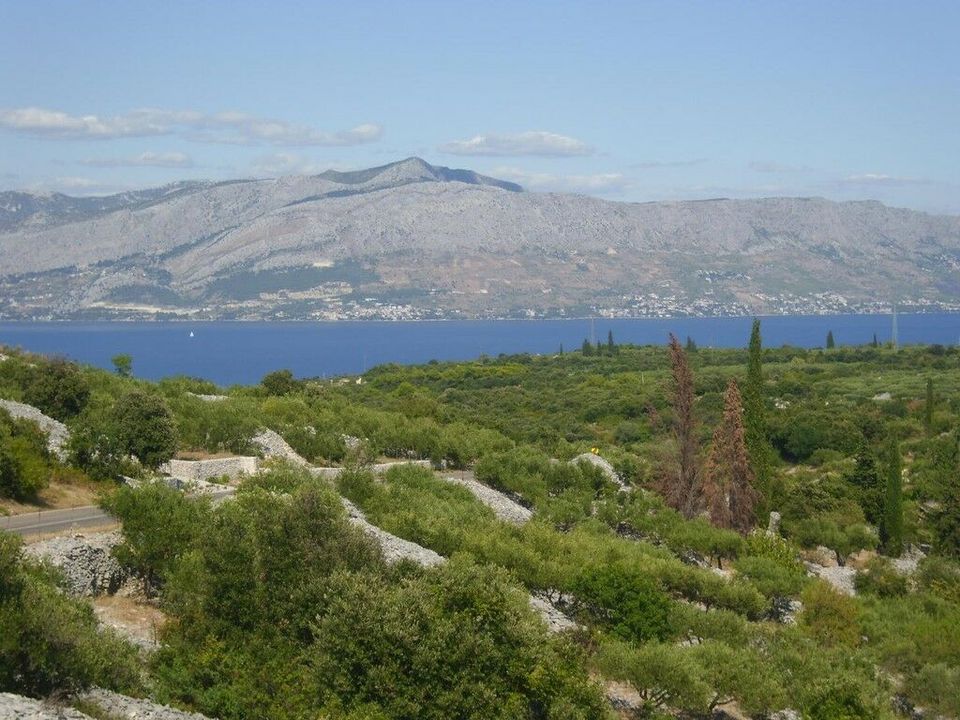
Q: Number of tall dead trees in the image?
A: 2